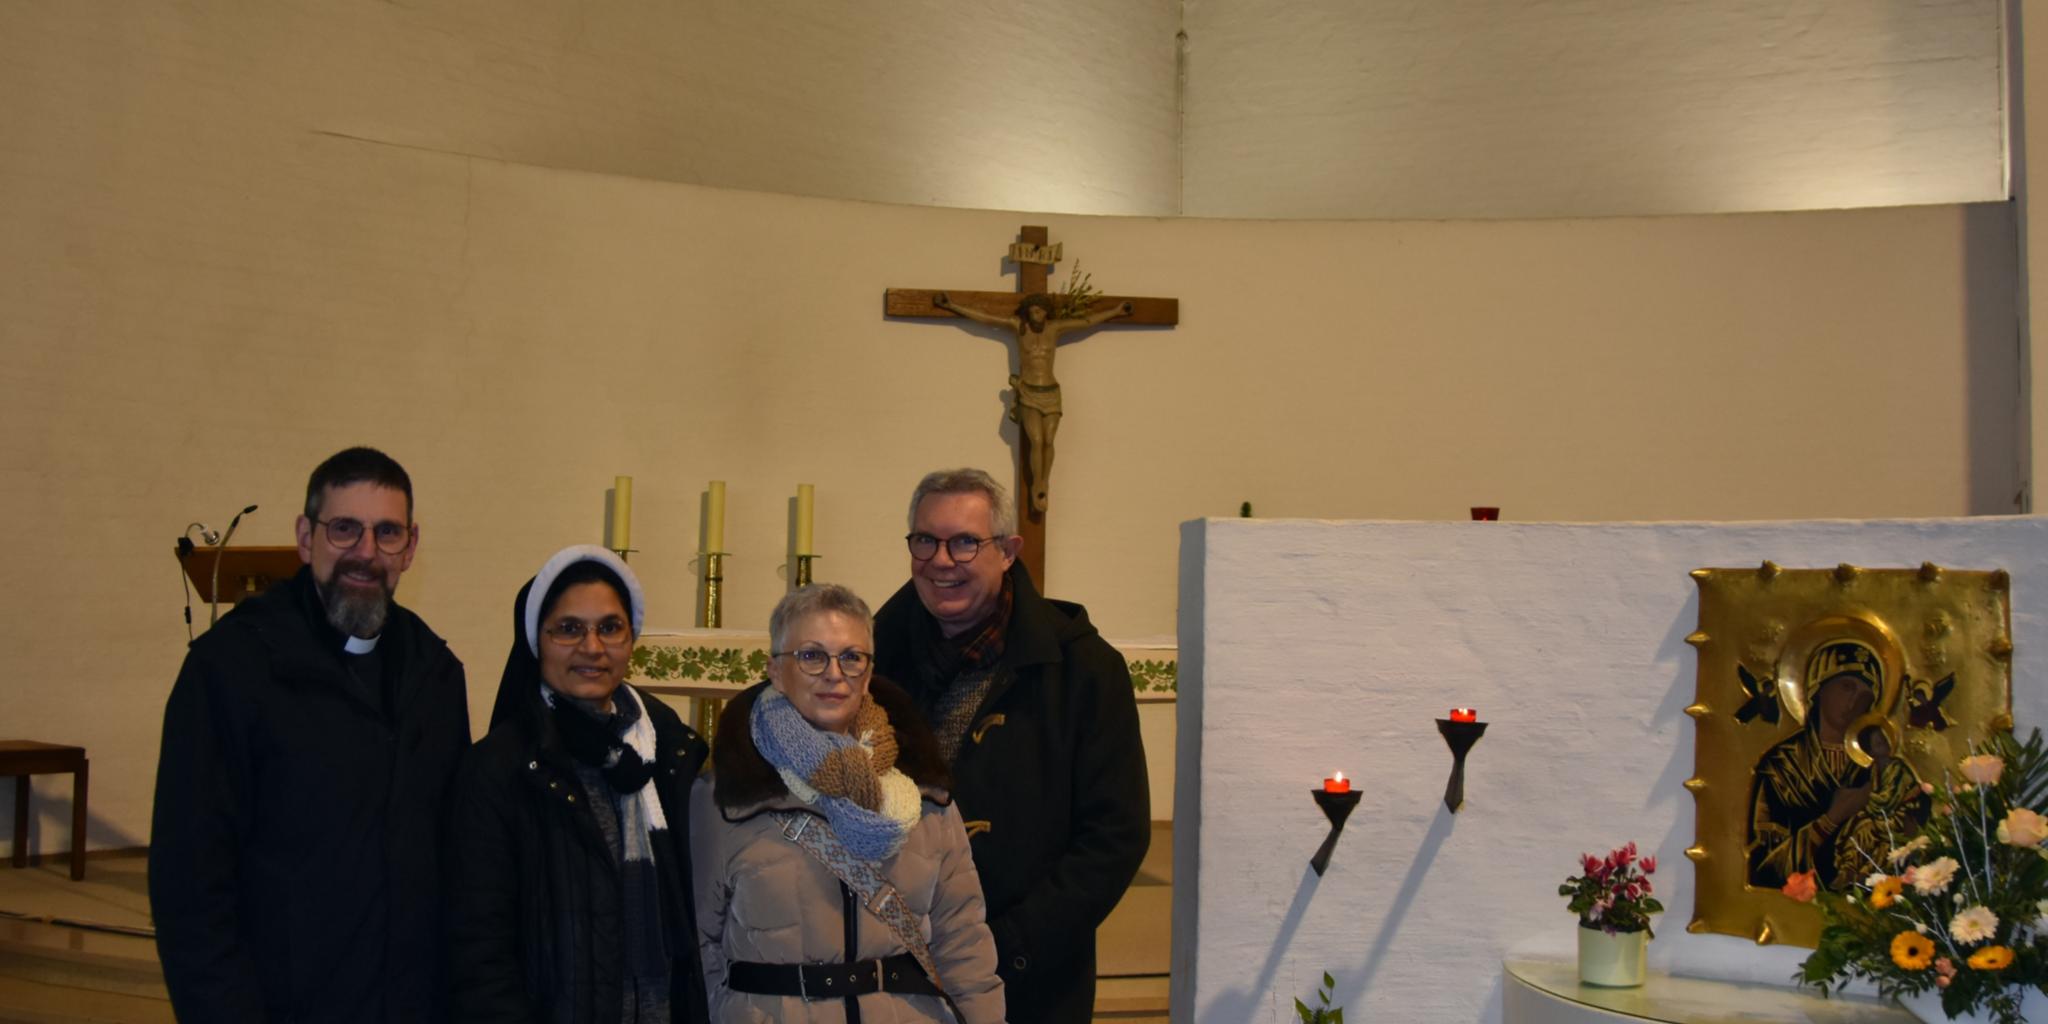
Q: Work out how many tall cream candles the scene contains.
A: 3